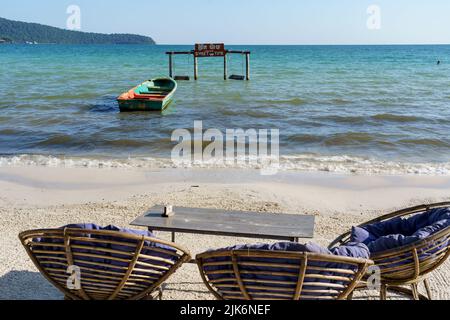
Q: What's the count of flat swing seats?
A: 2